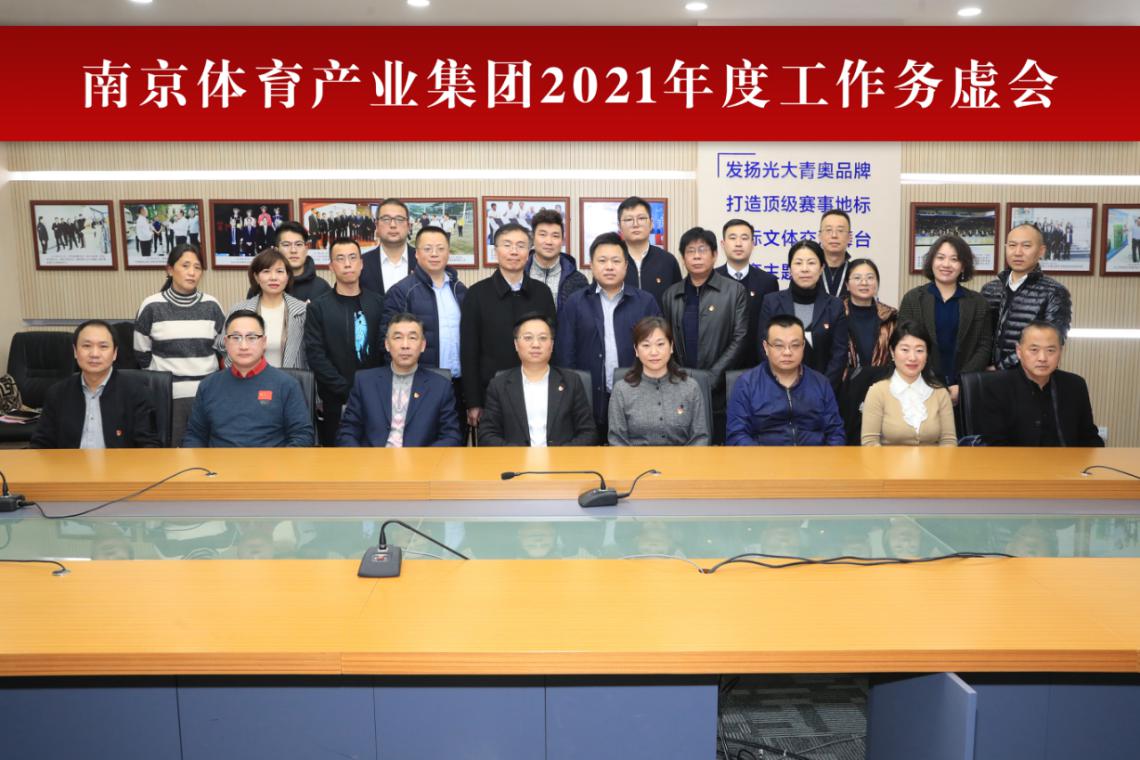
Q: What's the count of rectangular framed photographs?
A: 10